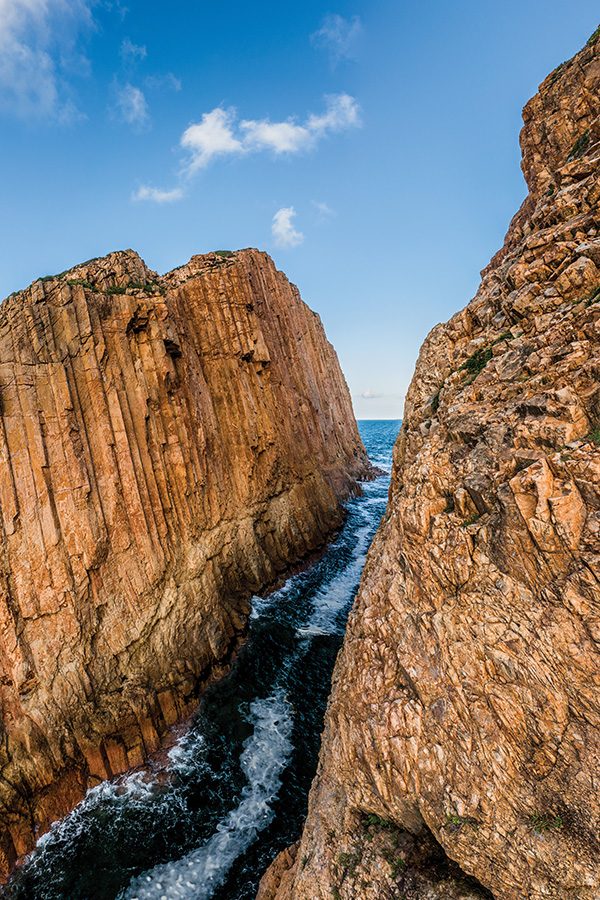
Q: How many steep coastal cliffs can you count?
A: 2